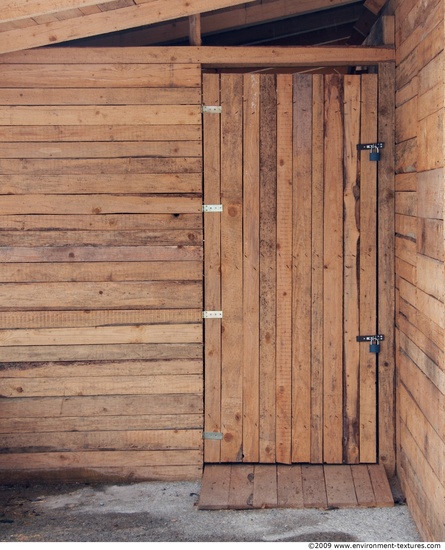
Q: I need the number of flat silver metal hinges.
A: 4